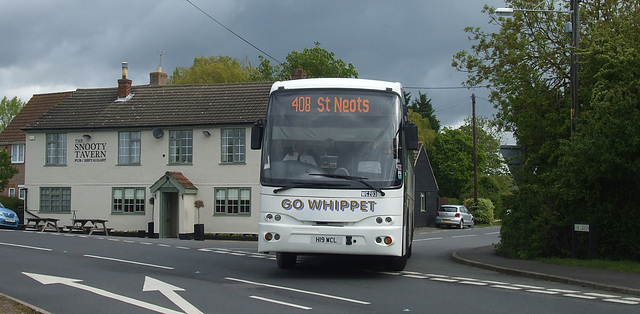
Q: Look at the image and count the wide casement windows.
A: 3